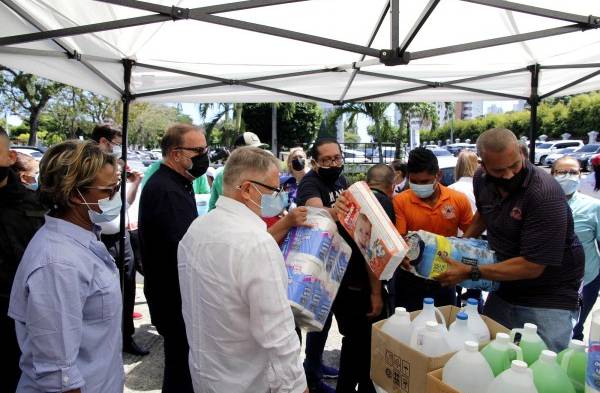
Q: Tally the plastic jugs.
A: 11